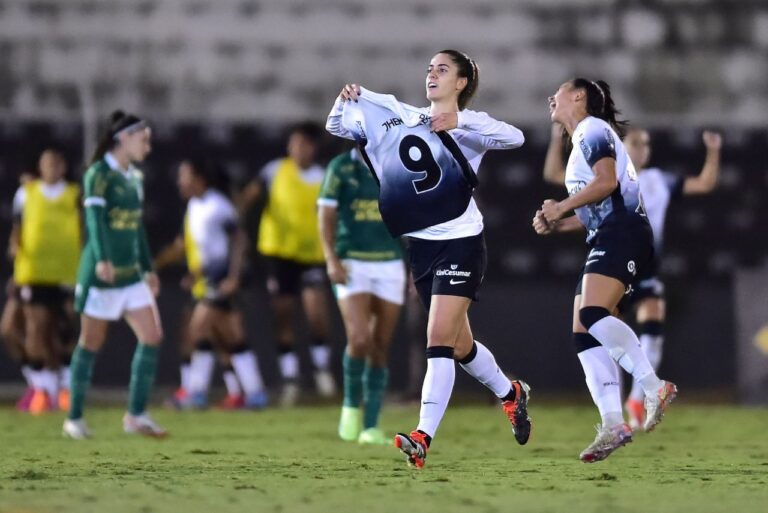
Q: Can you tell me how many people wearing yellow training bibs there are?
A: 3